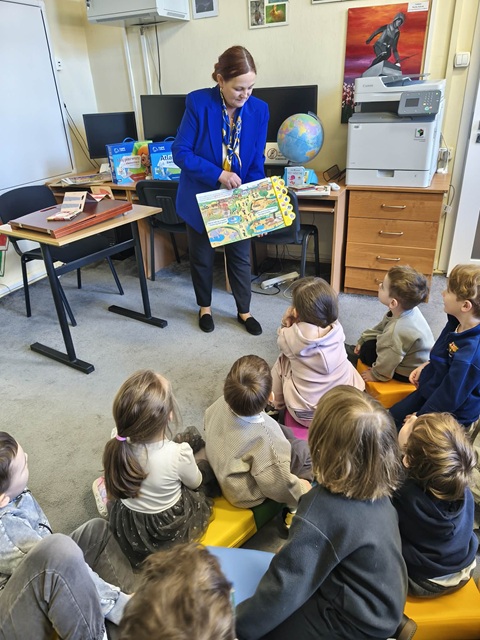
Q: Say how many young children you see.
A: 9